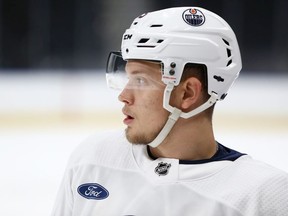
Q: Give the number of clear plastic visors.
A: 1